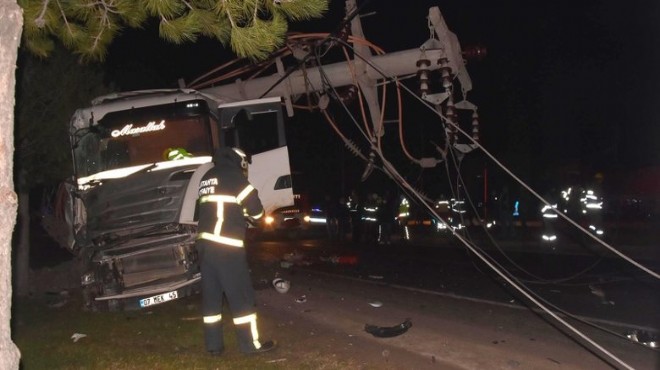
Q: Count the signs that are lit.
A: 1